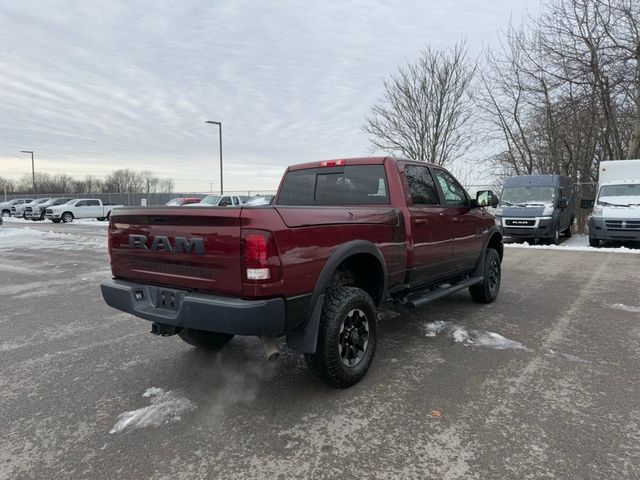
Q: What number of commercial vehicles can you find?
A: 2